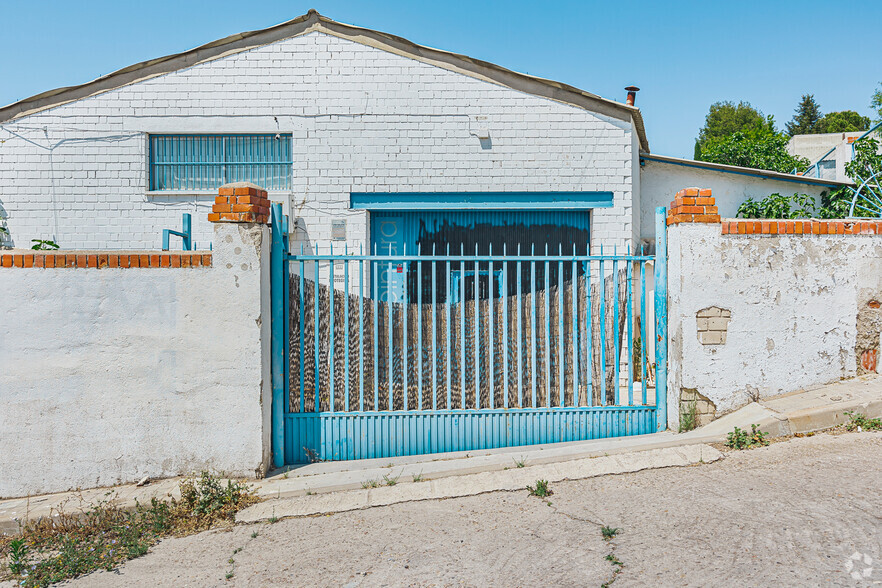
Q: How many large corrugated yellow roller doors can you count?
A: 0